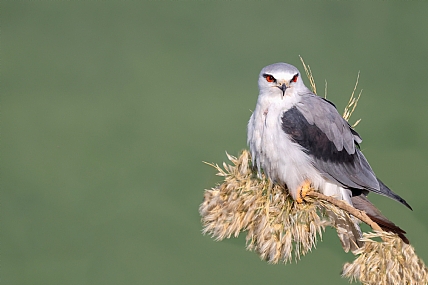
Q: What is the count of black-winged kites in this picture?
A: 1